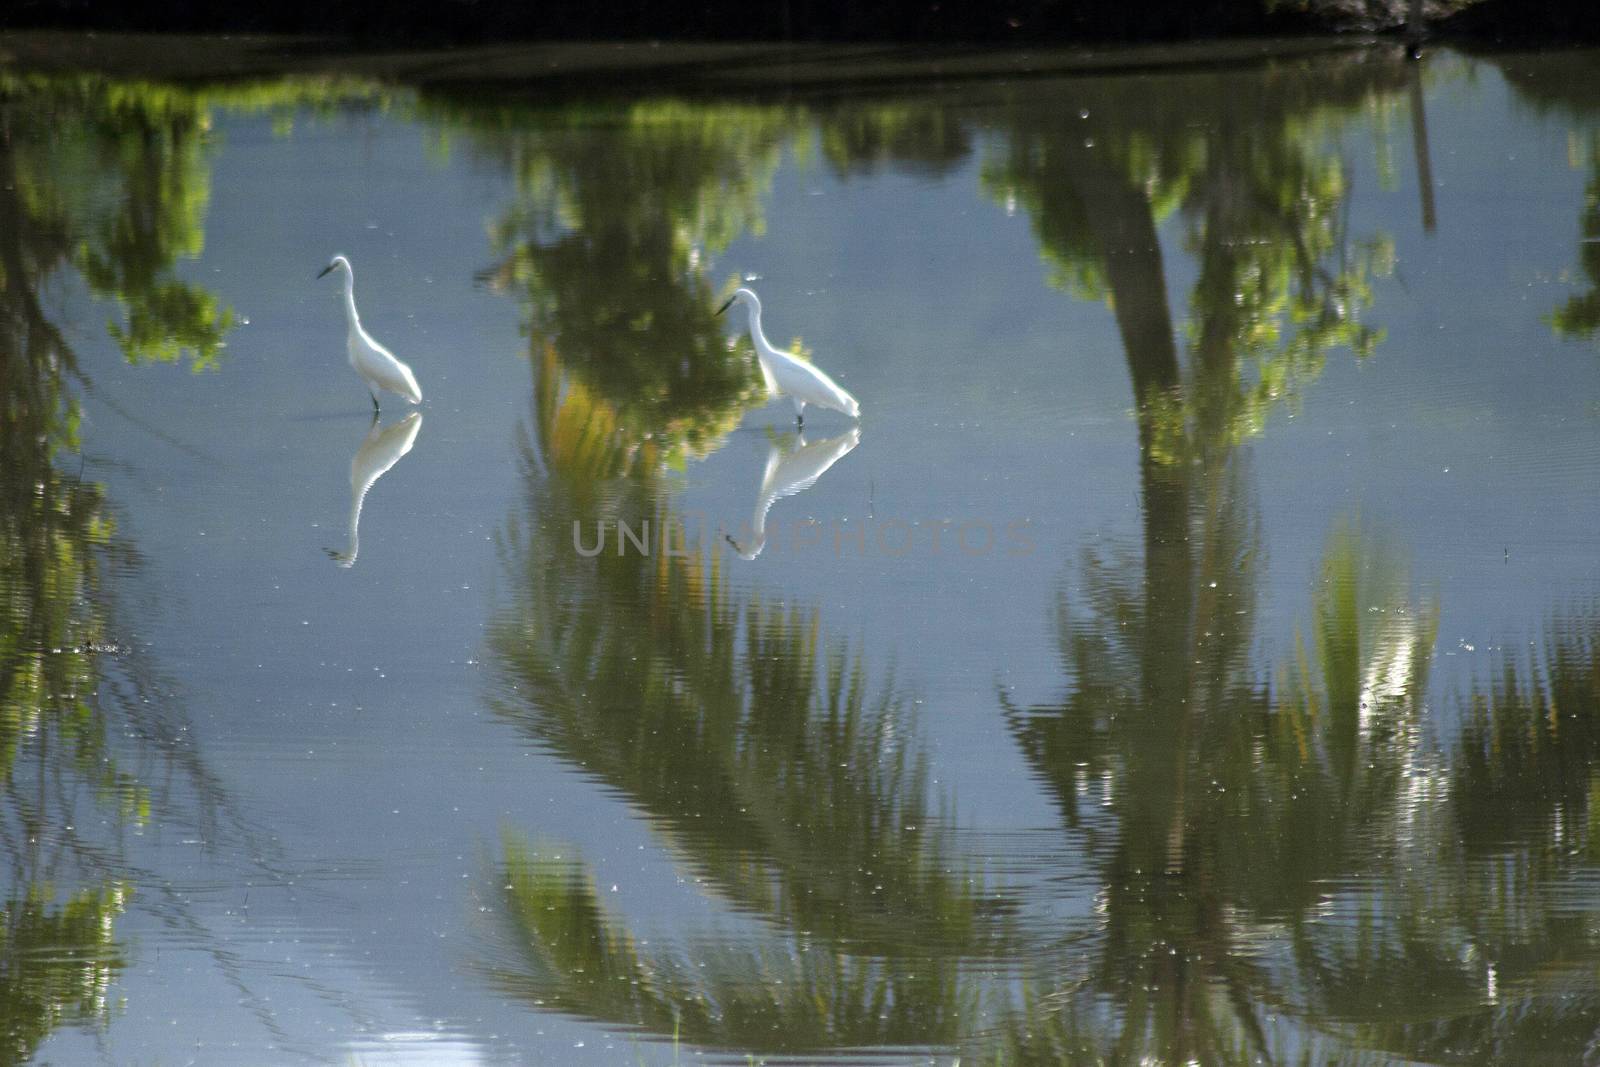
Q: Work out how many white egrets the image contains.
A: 2